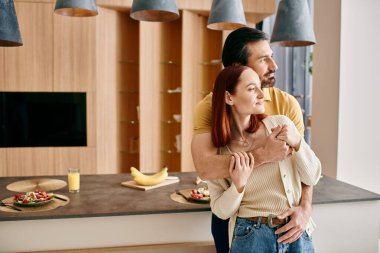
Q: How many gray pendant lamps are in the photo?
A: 5